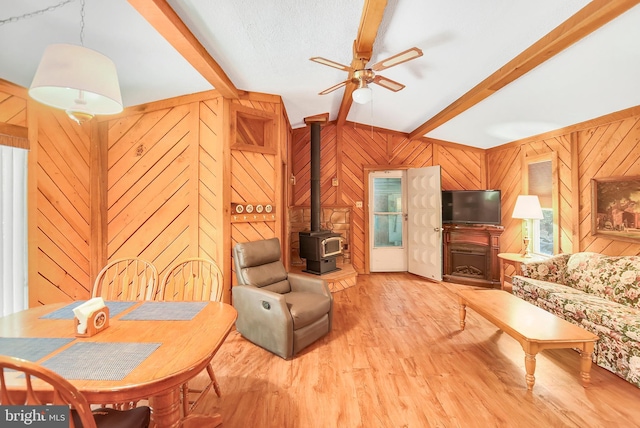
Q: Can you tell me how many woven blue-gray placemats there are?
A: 4